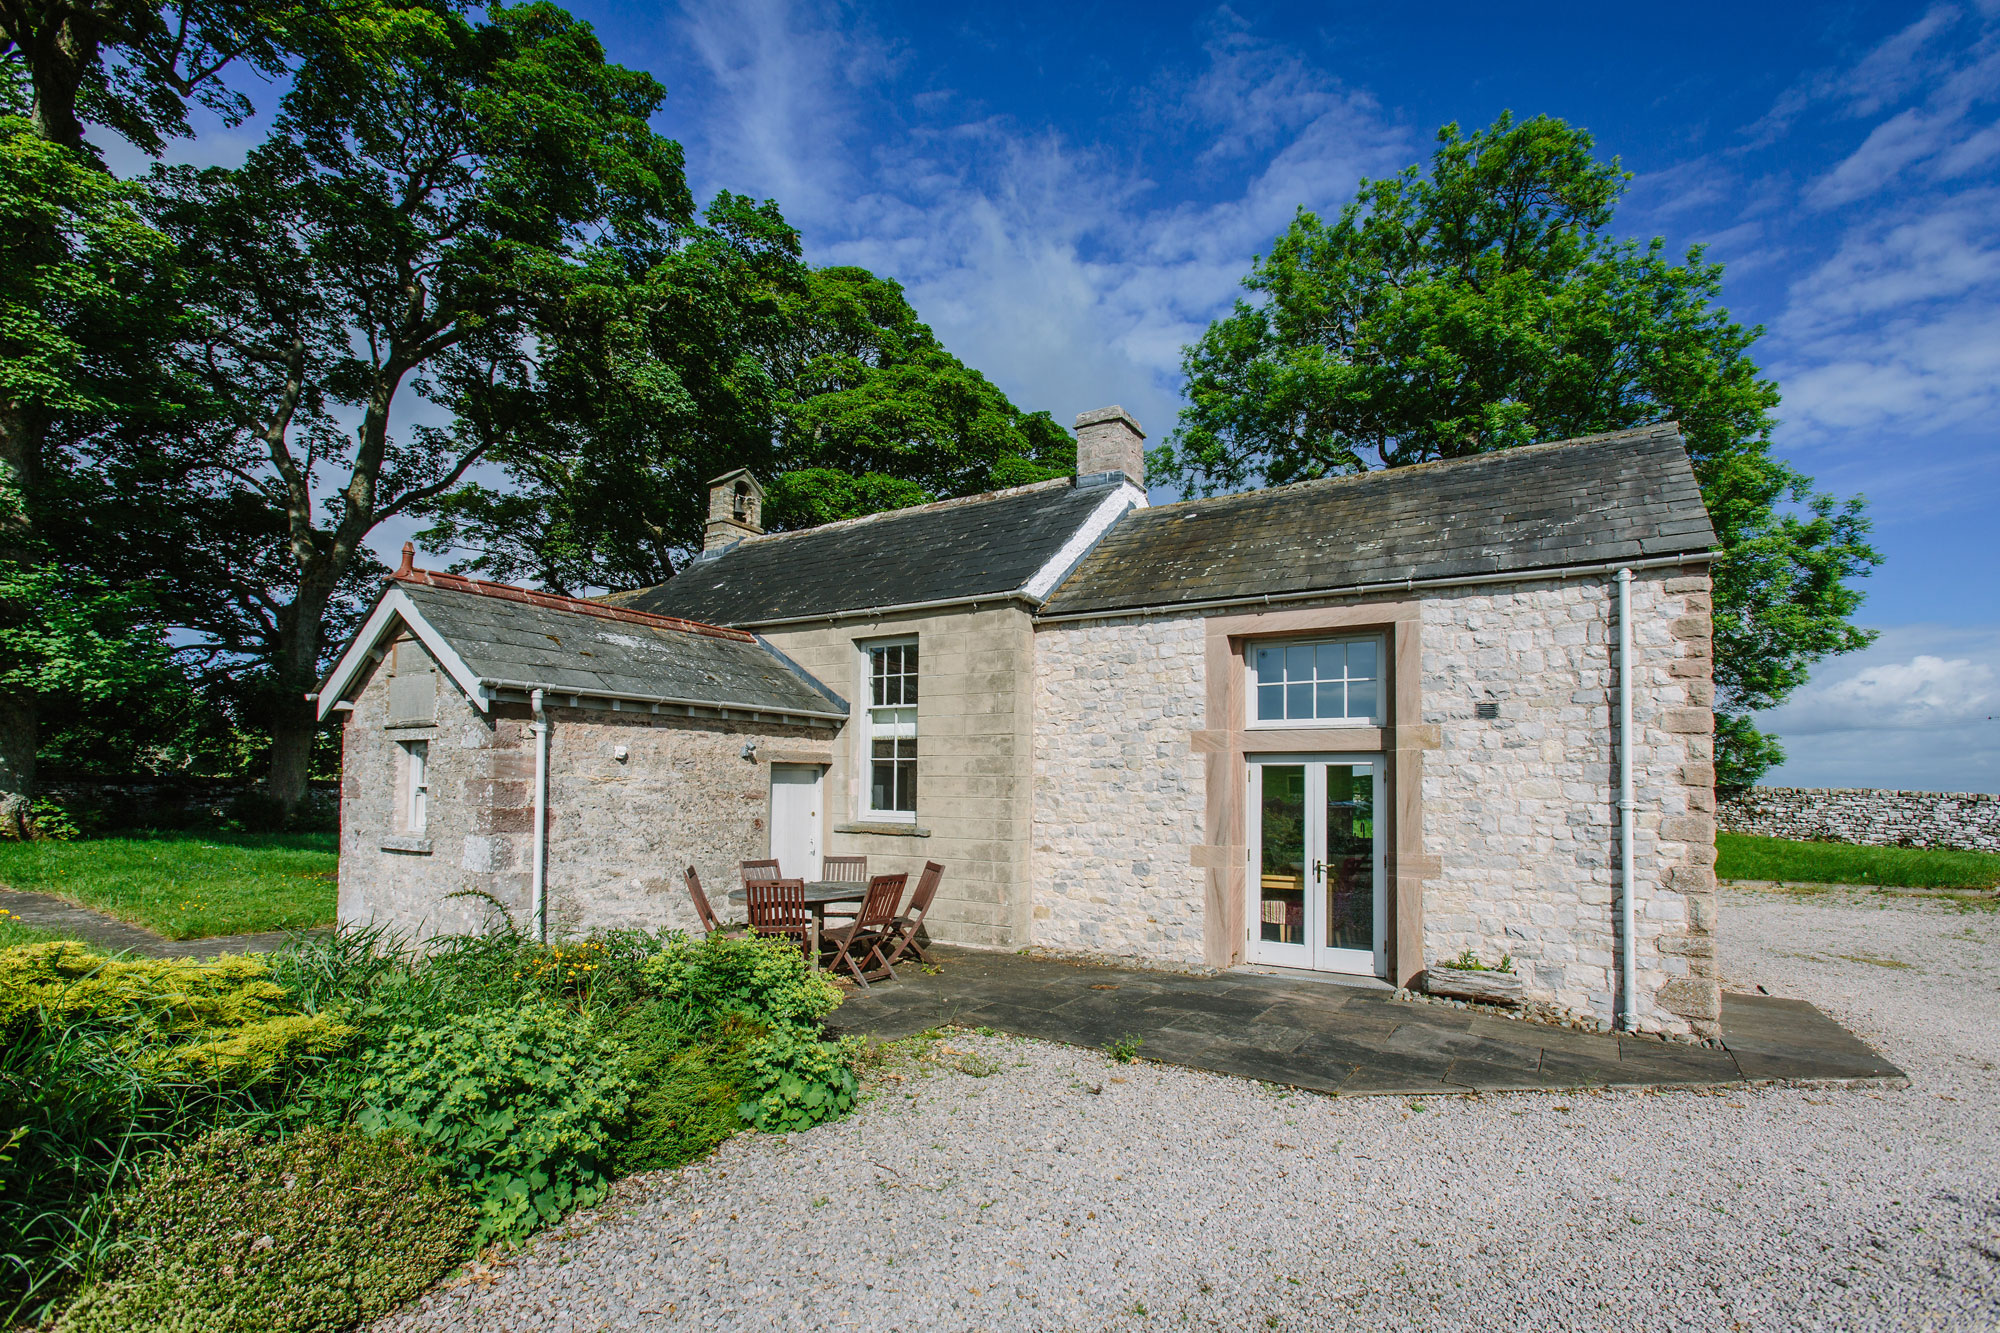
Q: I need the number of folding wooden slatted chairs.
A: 6